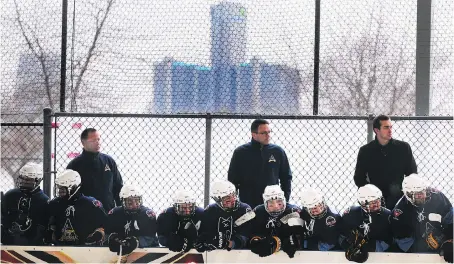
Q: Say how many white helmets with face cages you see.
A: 9